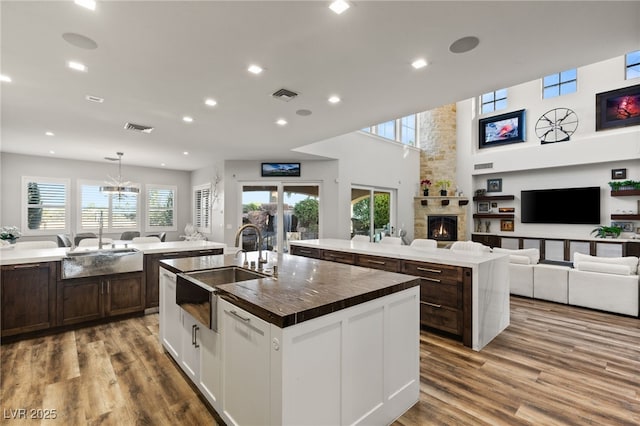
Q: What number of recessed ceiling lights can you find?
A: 14